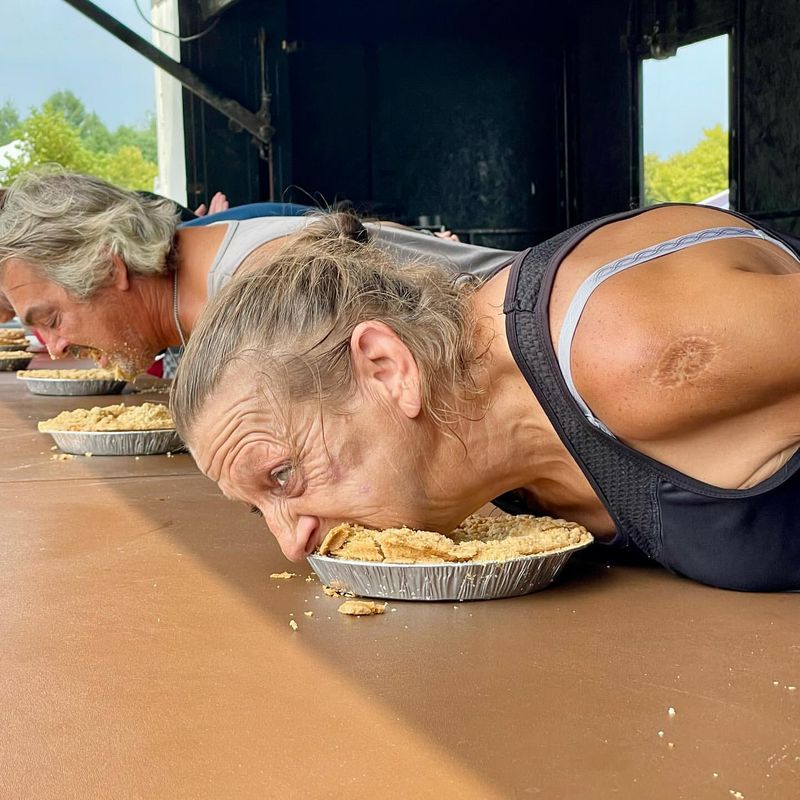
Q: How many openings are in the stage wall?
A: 1